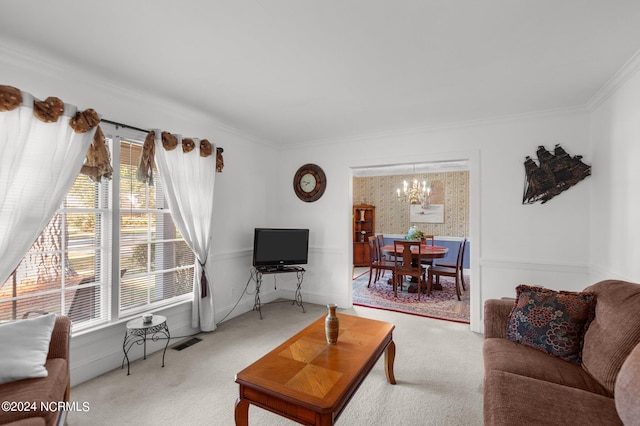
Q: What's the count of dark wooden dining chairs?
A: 6